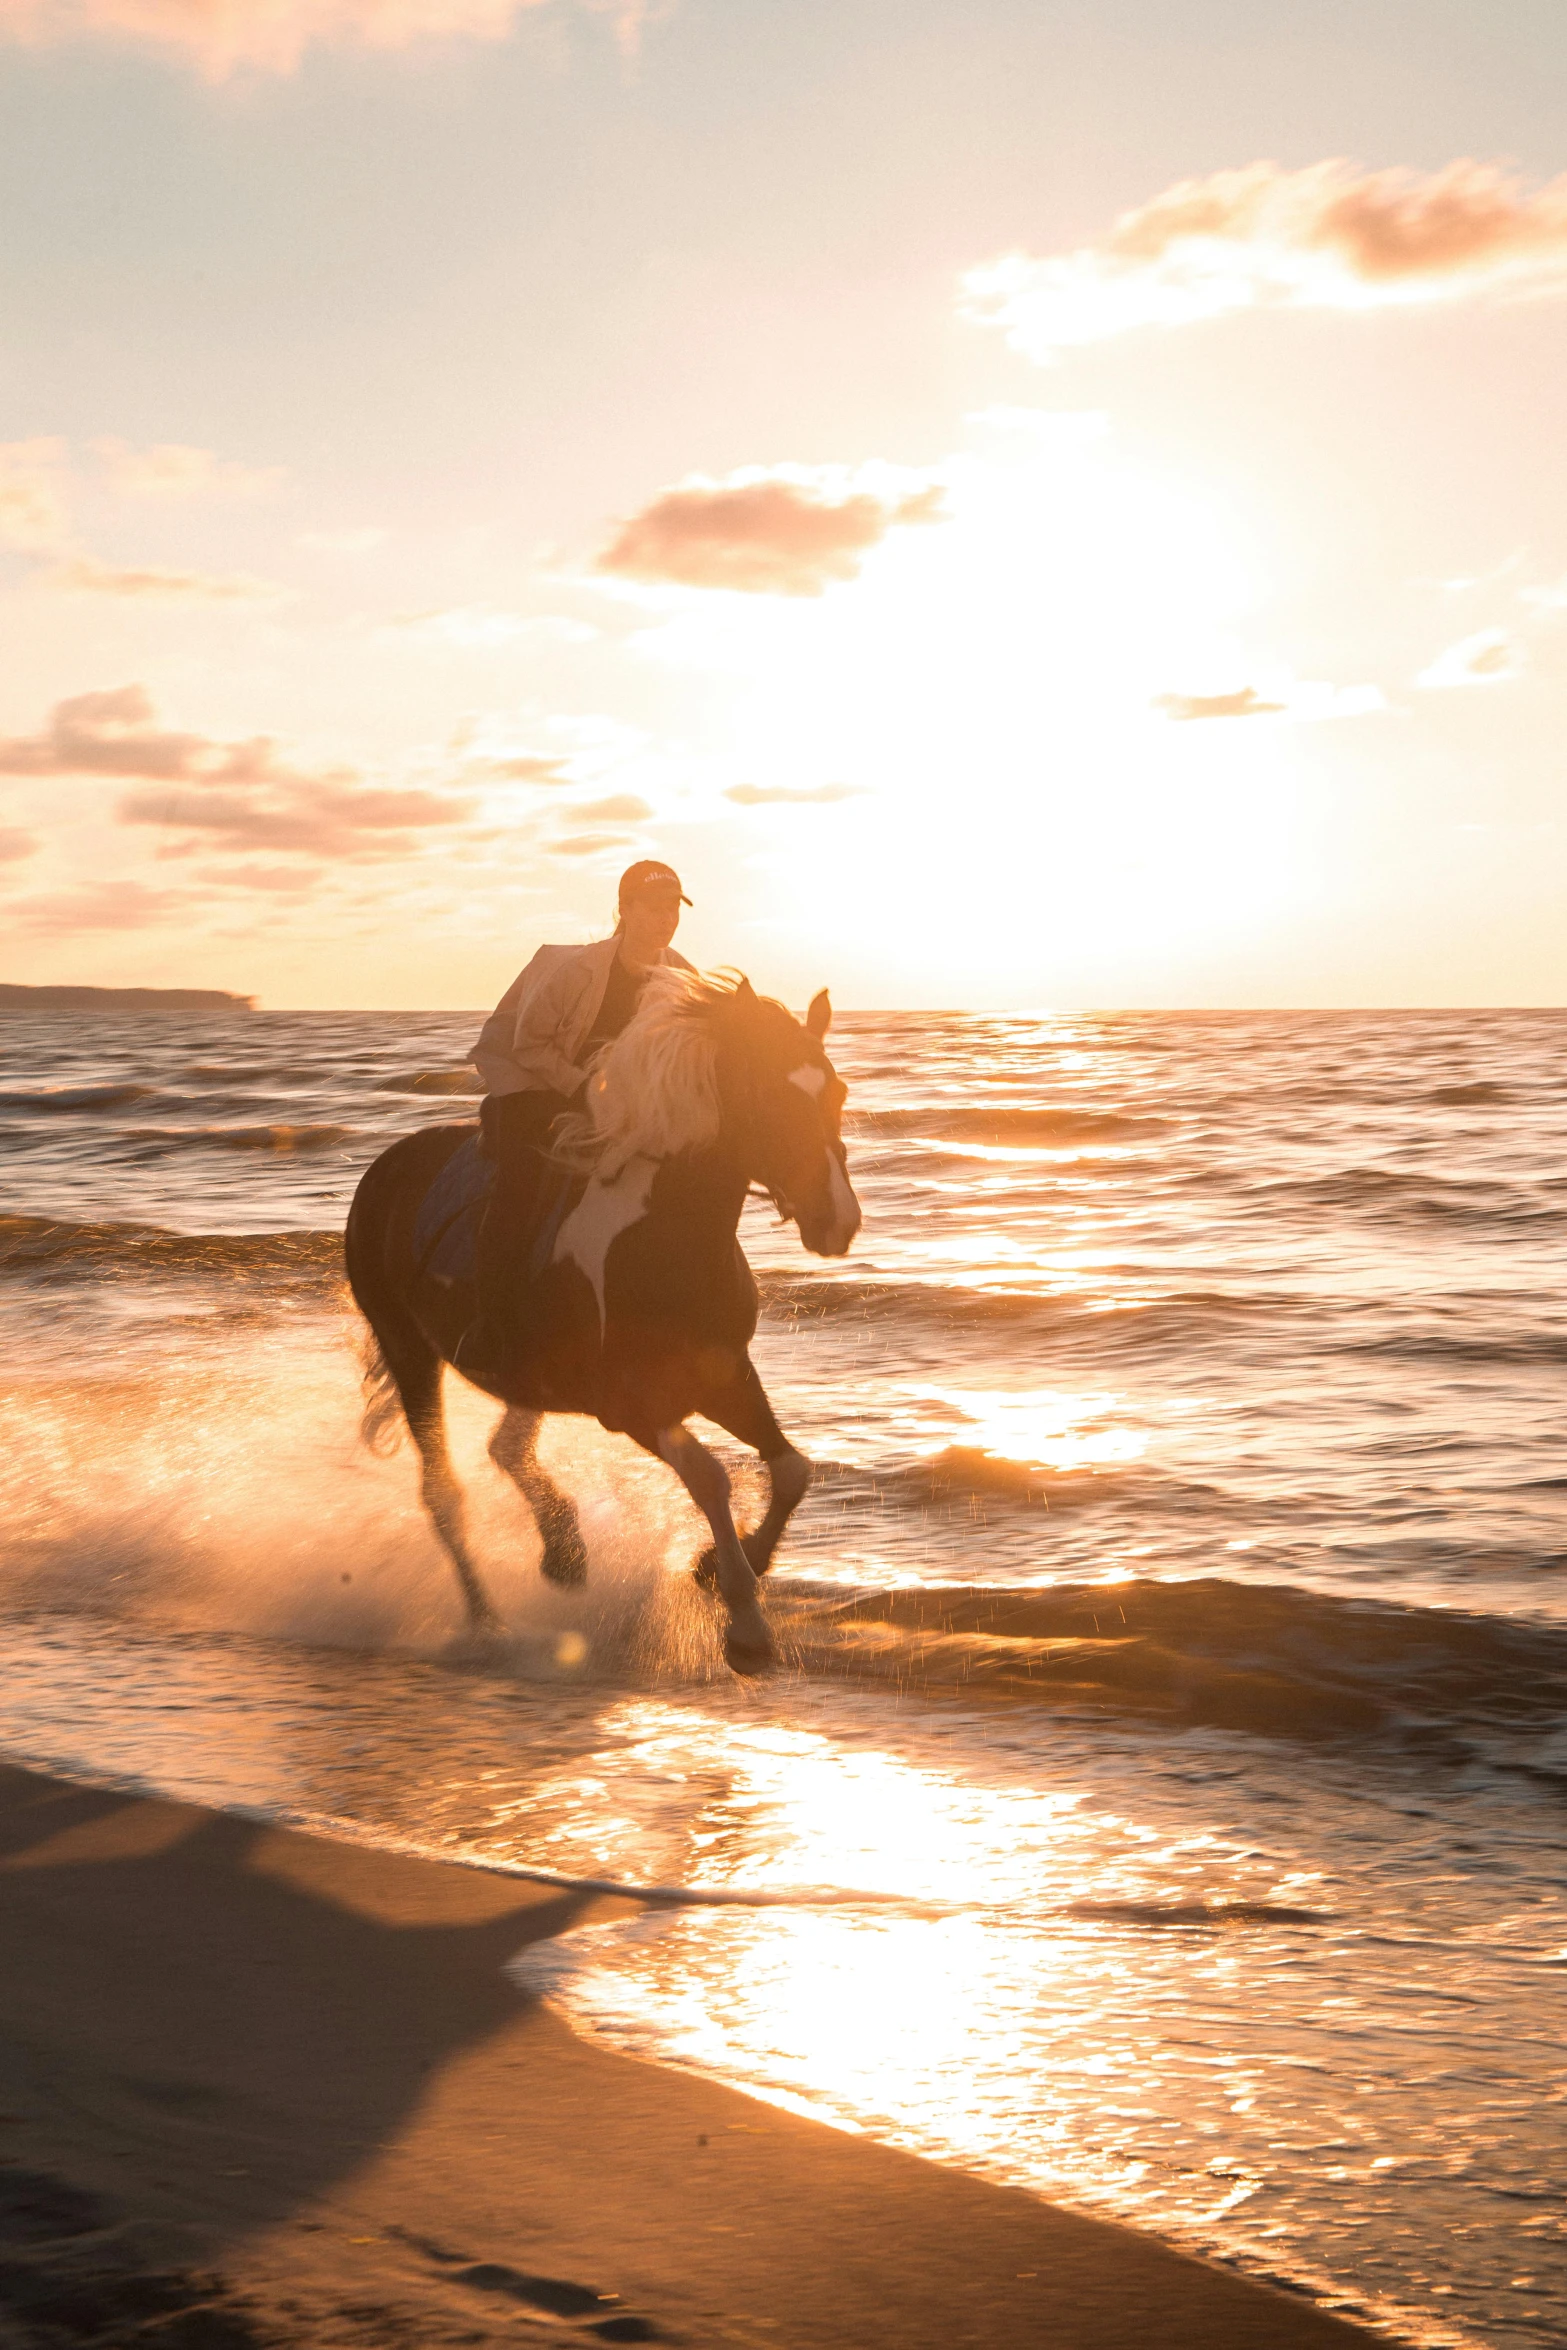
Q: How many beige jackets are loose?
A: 1